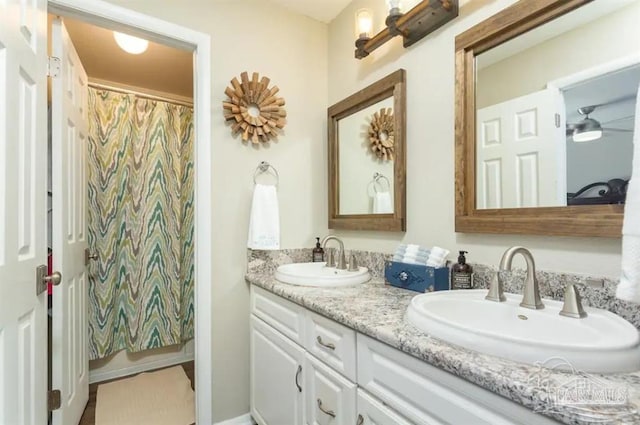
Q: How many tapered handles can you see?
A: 4